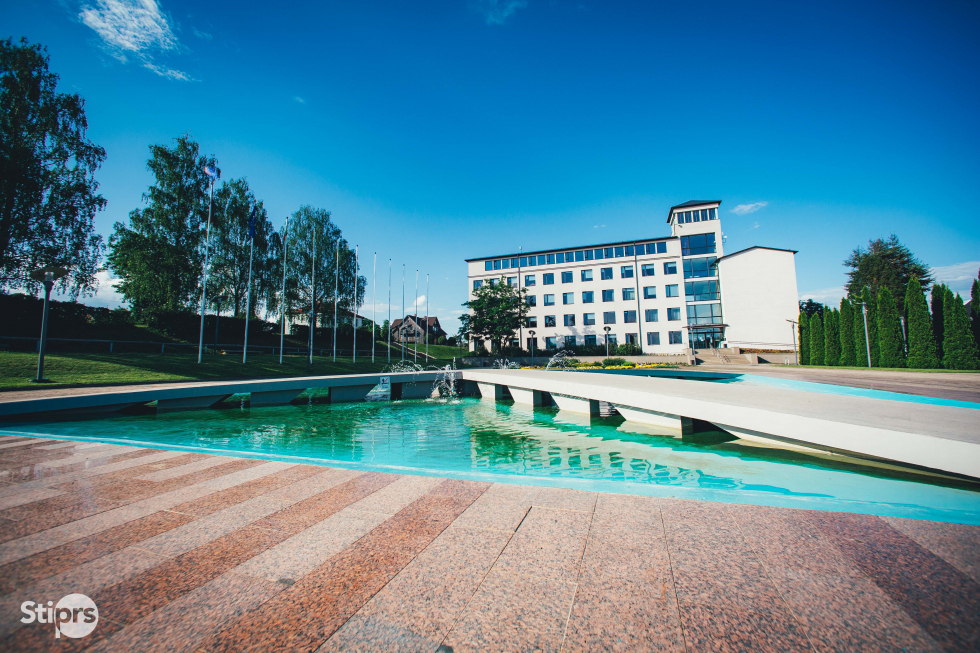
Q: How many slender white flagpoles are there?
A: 11